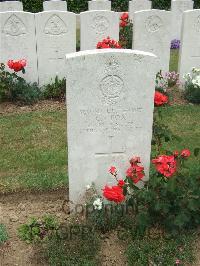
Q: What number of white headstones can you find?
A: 11